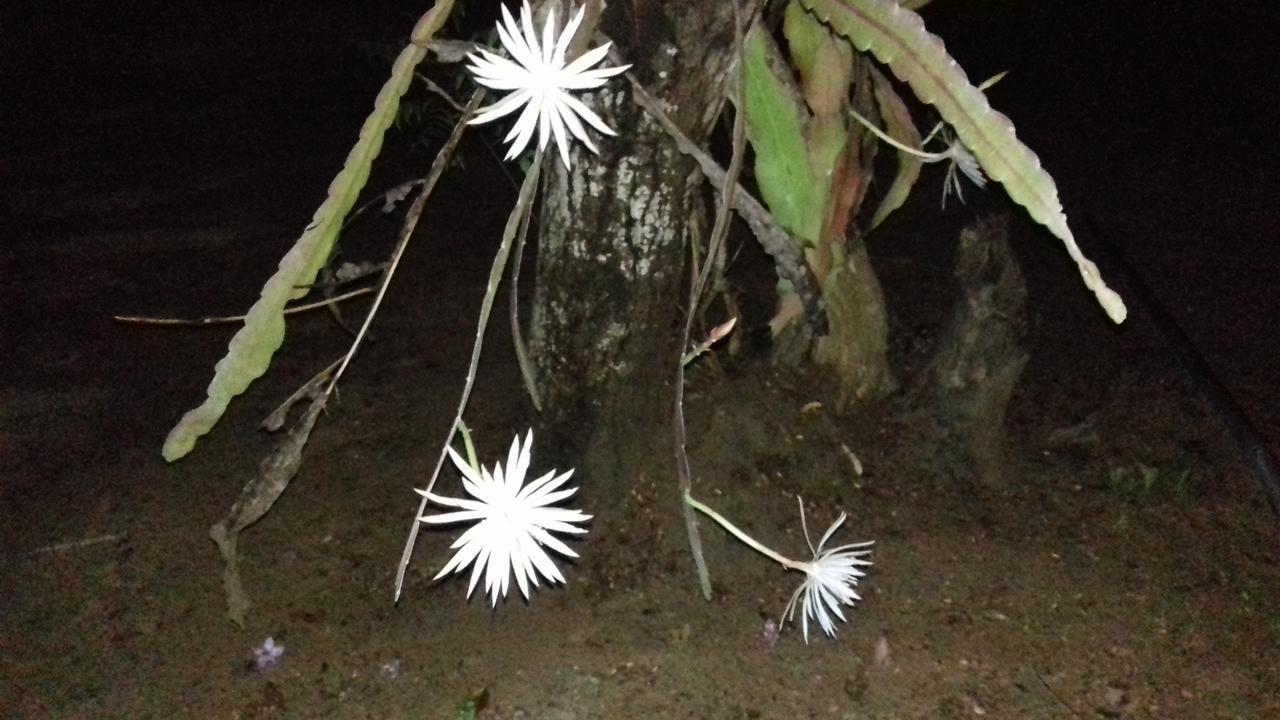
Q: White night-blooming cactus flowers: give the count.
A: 4